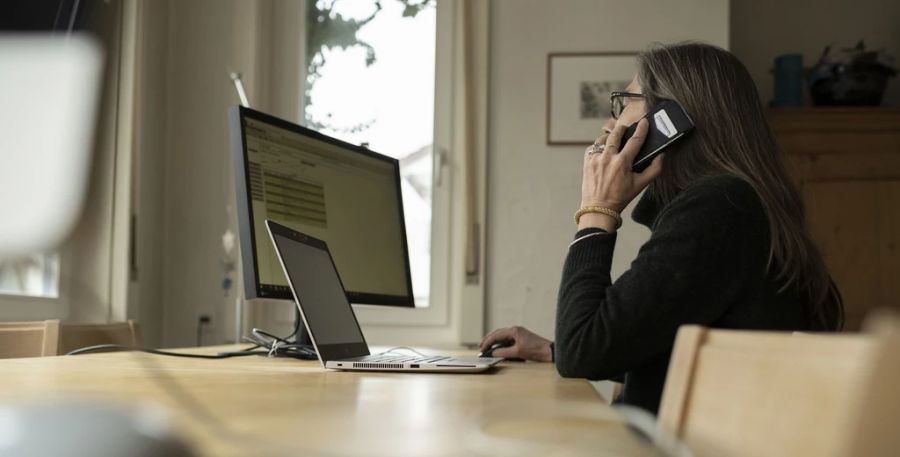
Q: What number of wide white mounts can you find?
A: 1